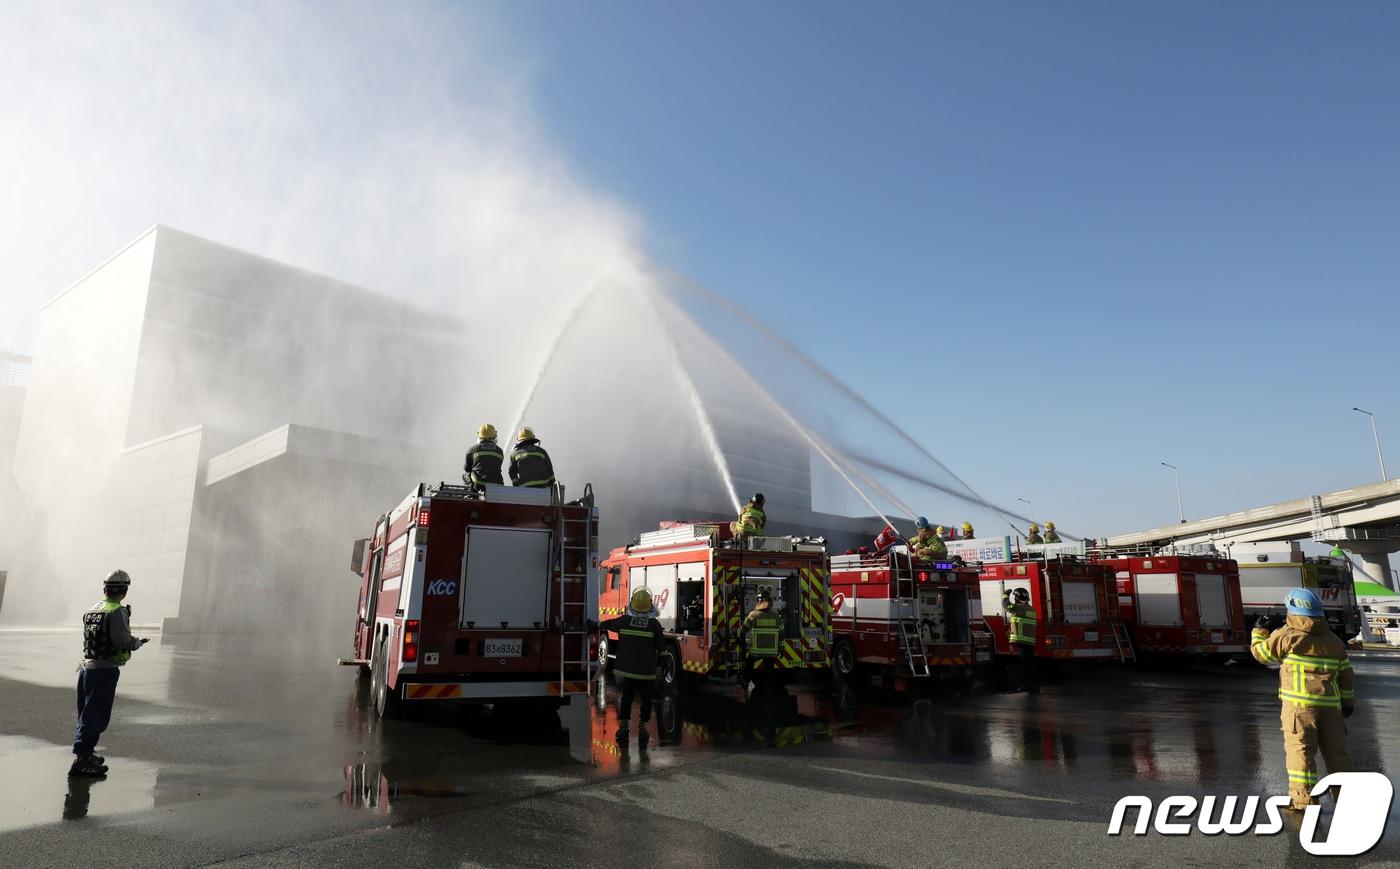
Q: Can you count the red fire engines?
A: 5